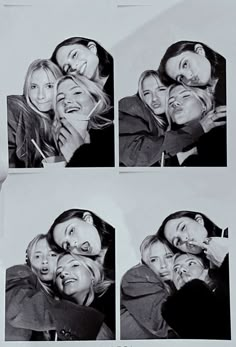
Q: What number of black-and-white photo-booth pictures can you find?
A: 4